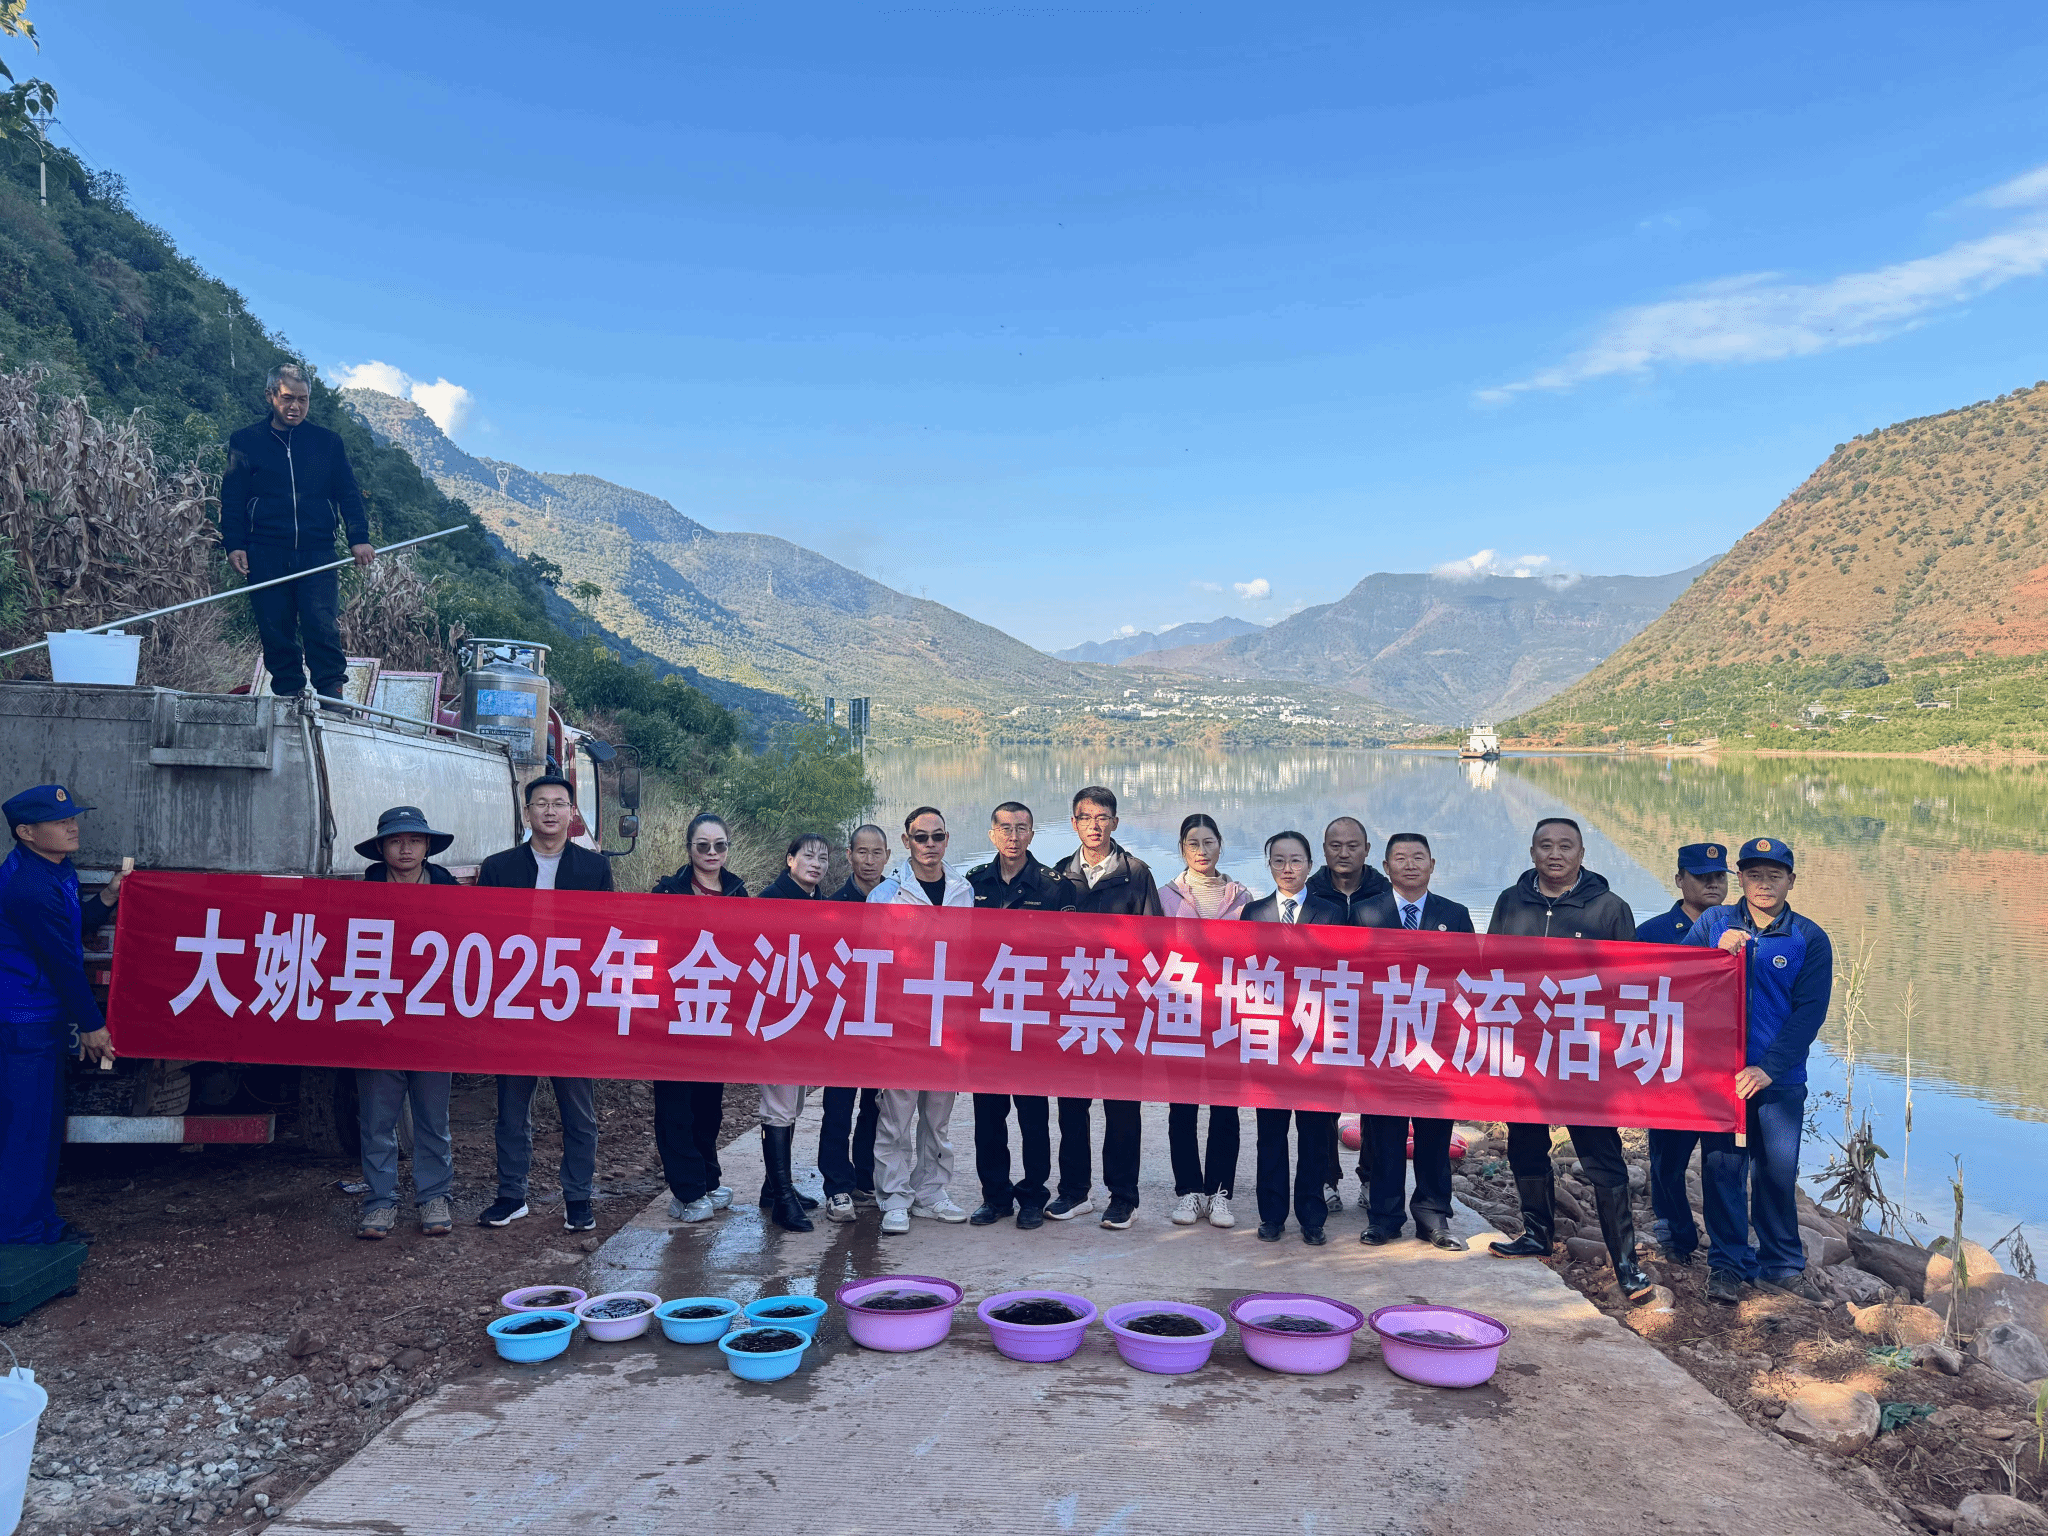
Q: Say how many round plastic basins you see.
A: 11